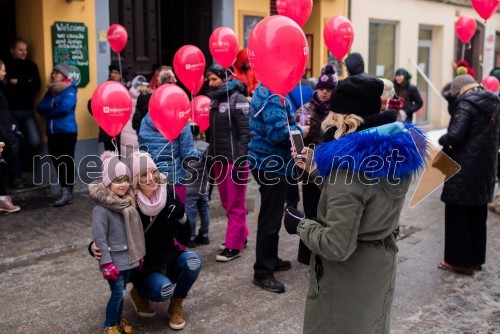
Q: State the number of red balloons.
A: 13